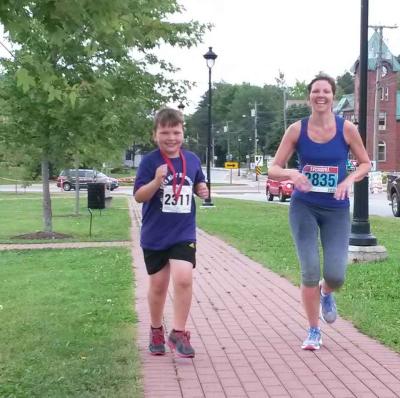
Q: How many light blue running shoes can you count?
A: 2